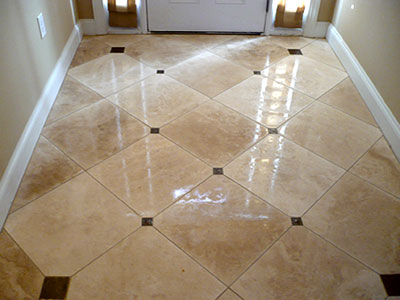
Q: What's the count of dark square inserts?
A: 11